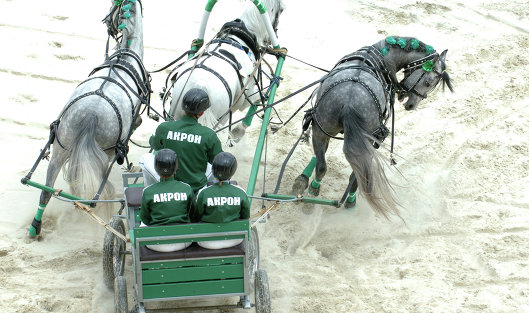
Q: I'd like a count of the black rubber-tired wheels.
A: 4